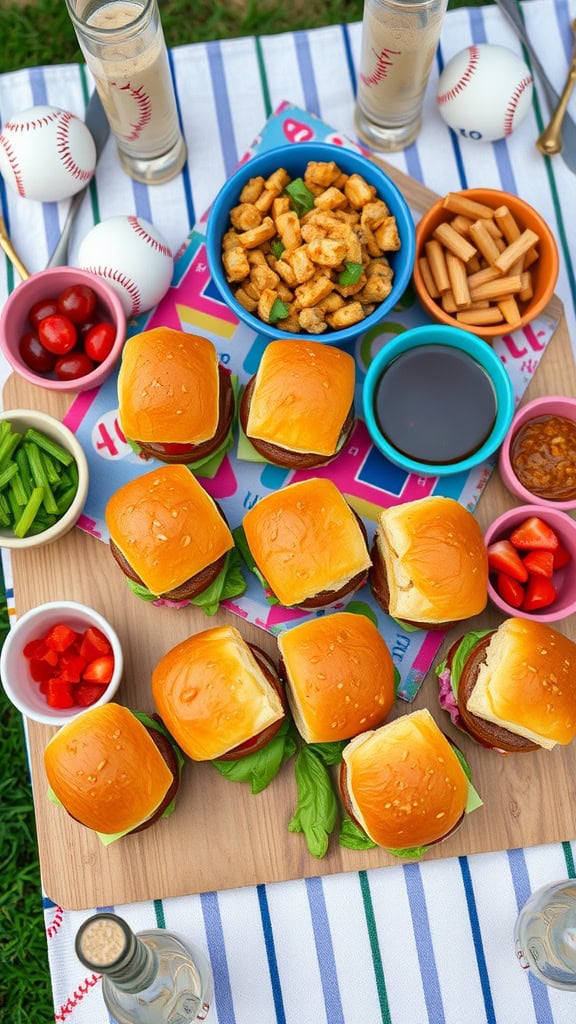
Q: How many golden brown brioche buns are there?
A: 10